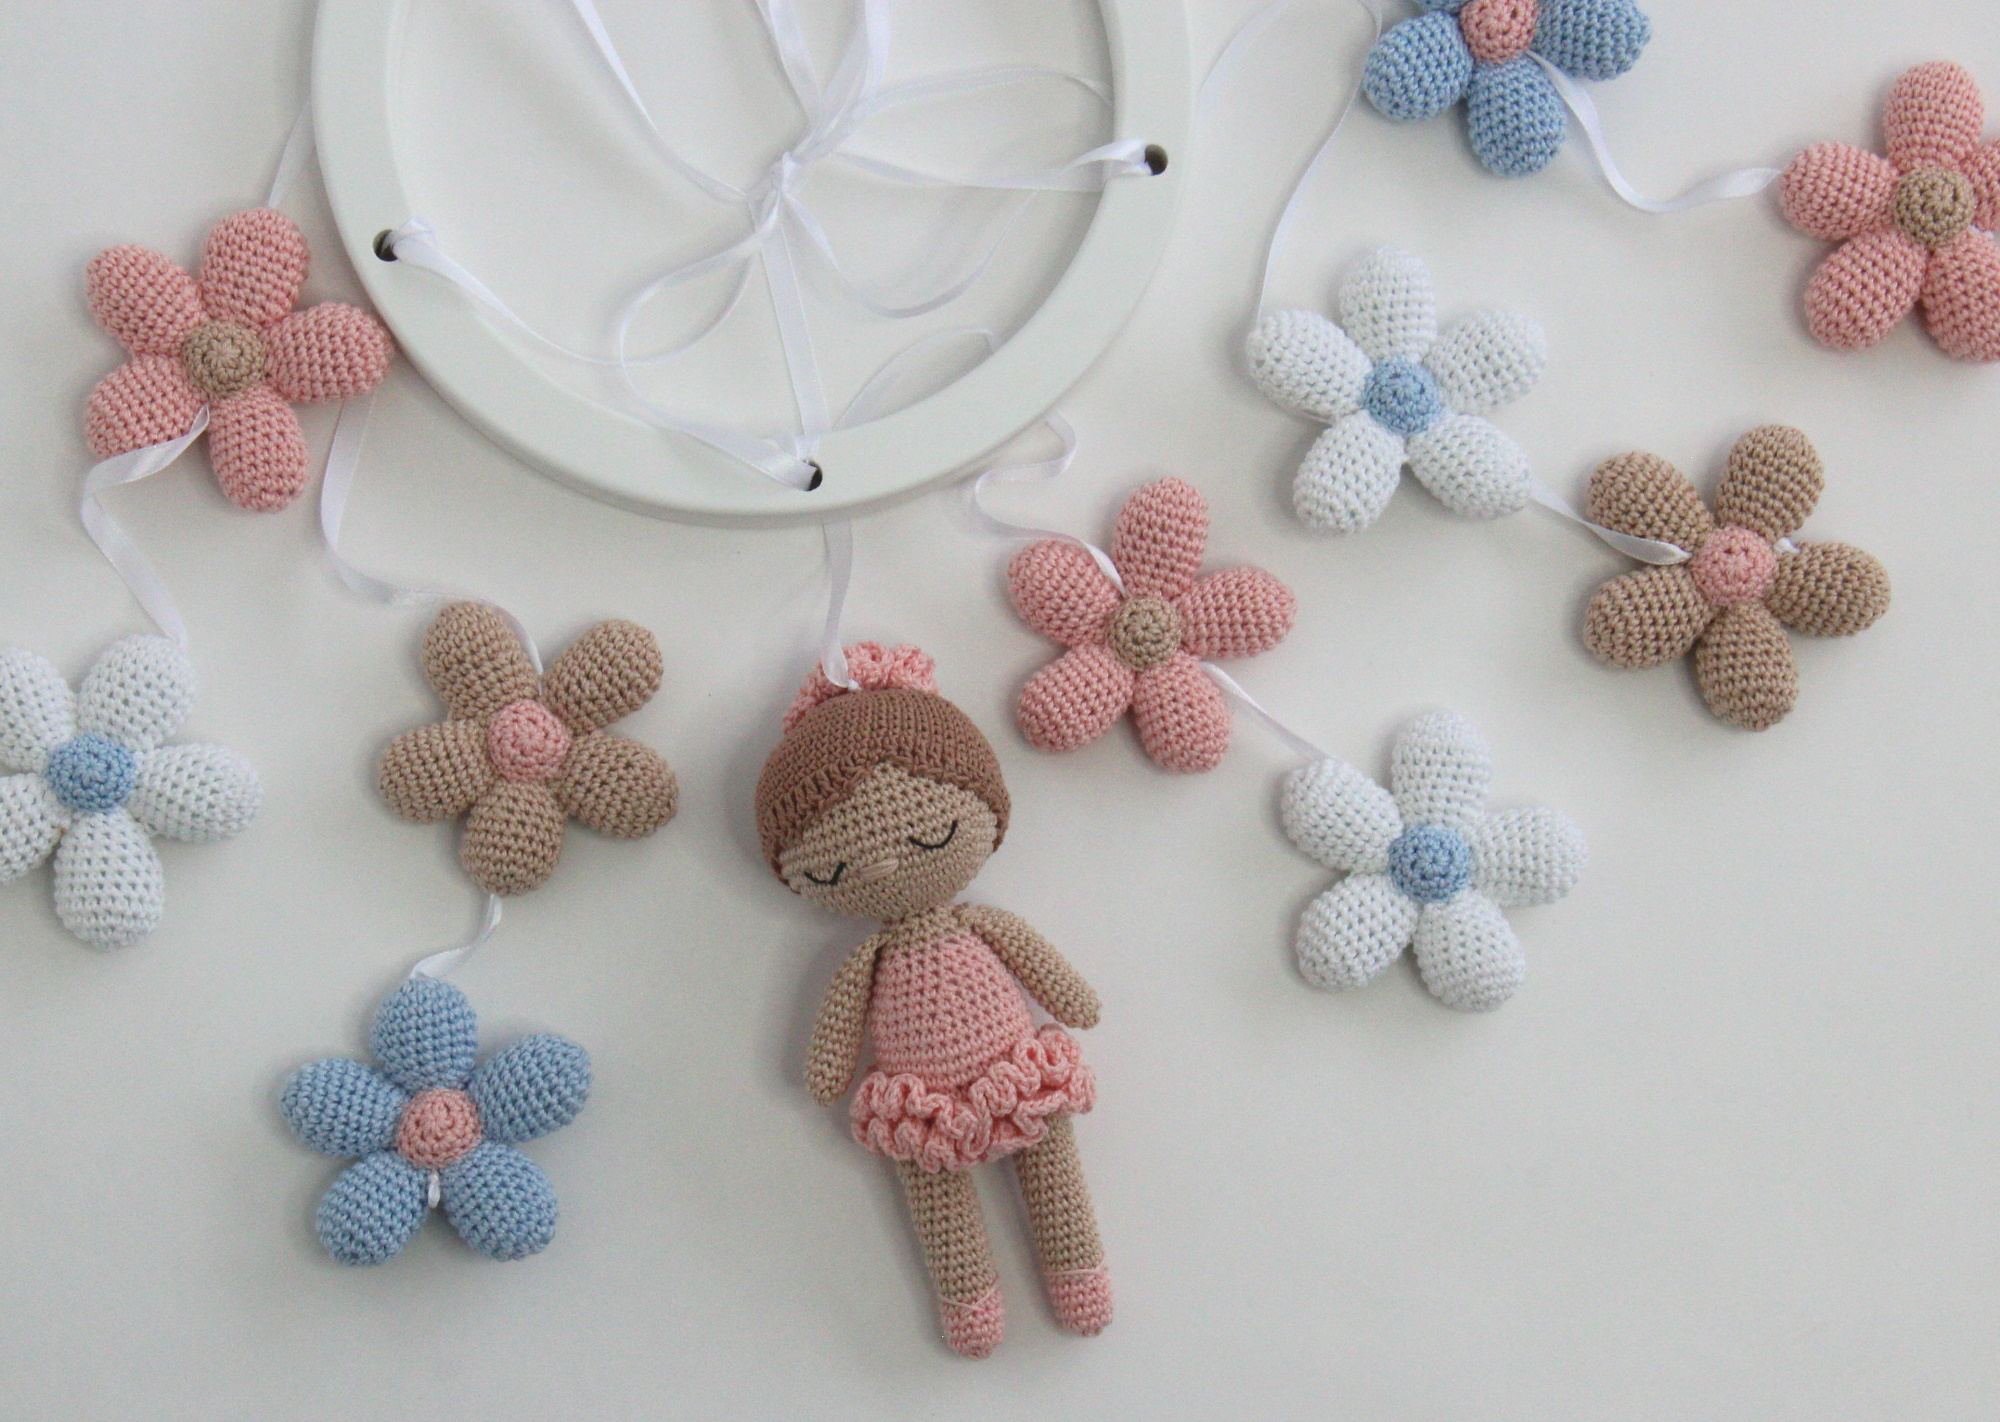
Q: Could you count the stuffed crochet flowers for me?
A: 10